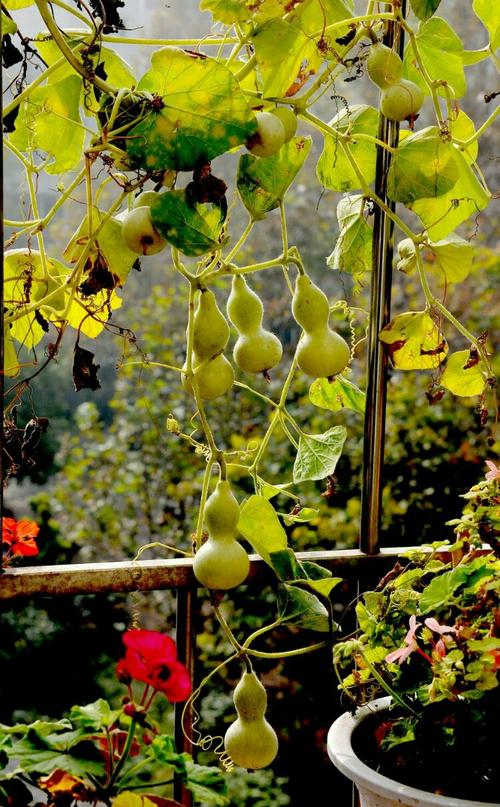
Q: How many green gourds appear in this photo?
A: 8